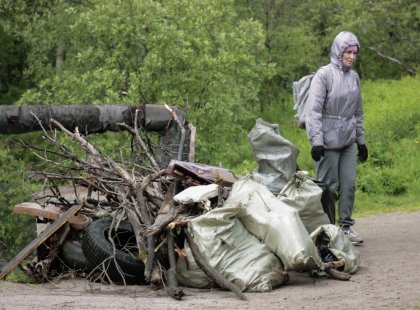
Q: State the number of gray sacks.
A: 5